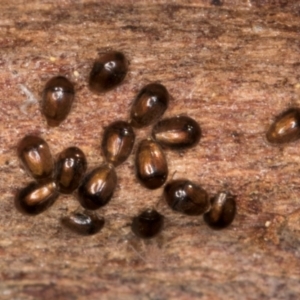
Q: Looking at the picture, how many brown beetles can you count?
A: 15